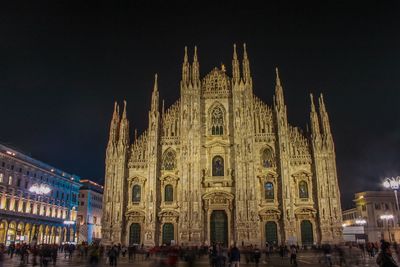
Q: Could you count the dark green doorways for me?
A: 5